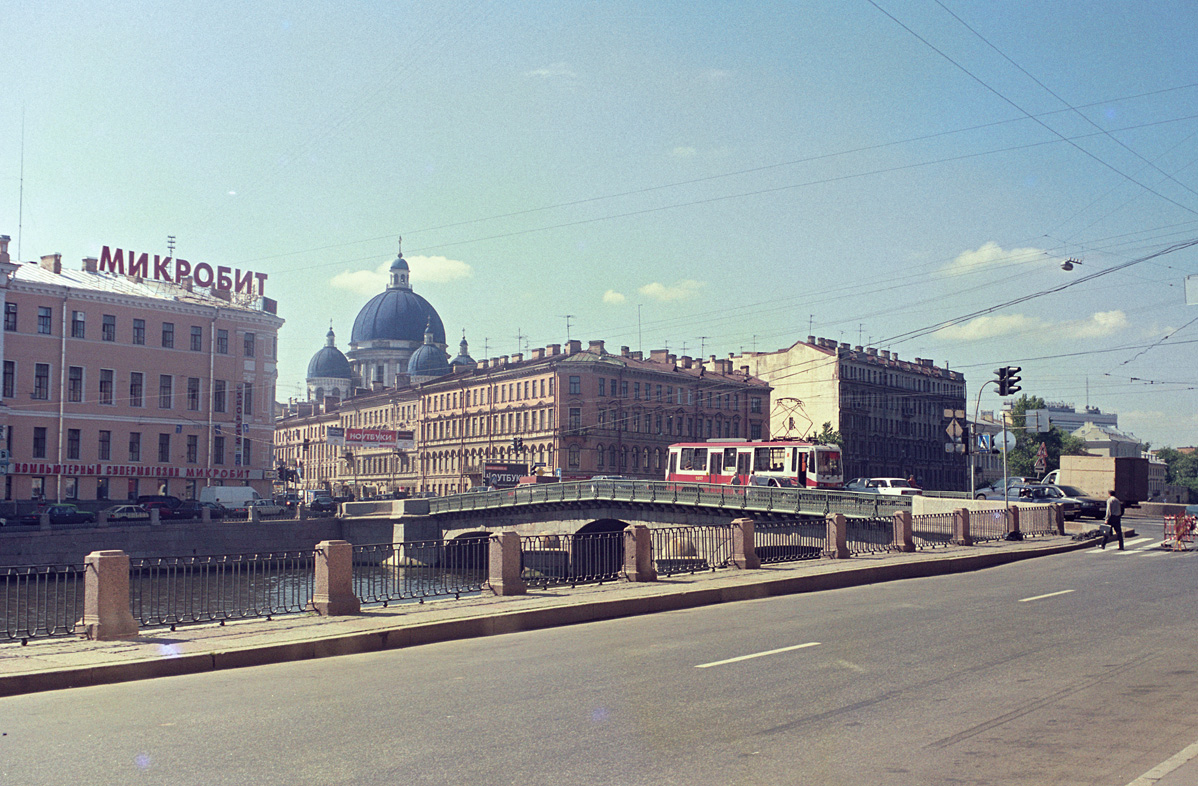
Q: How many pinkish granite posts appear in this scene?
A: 10